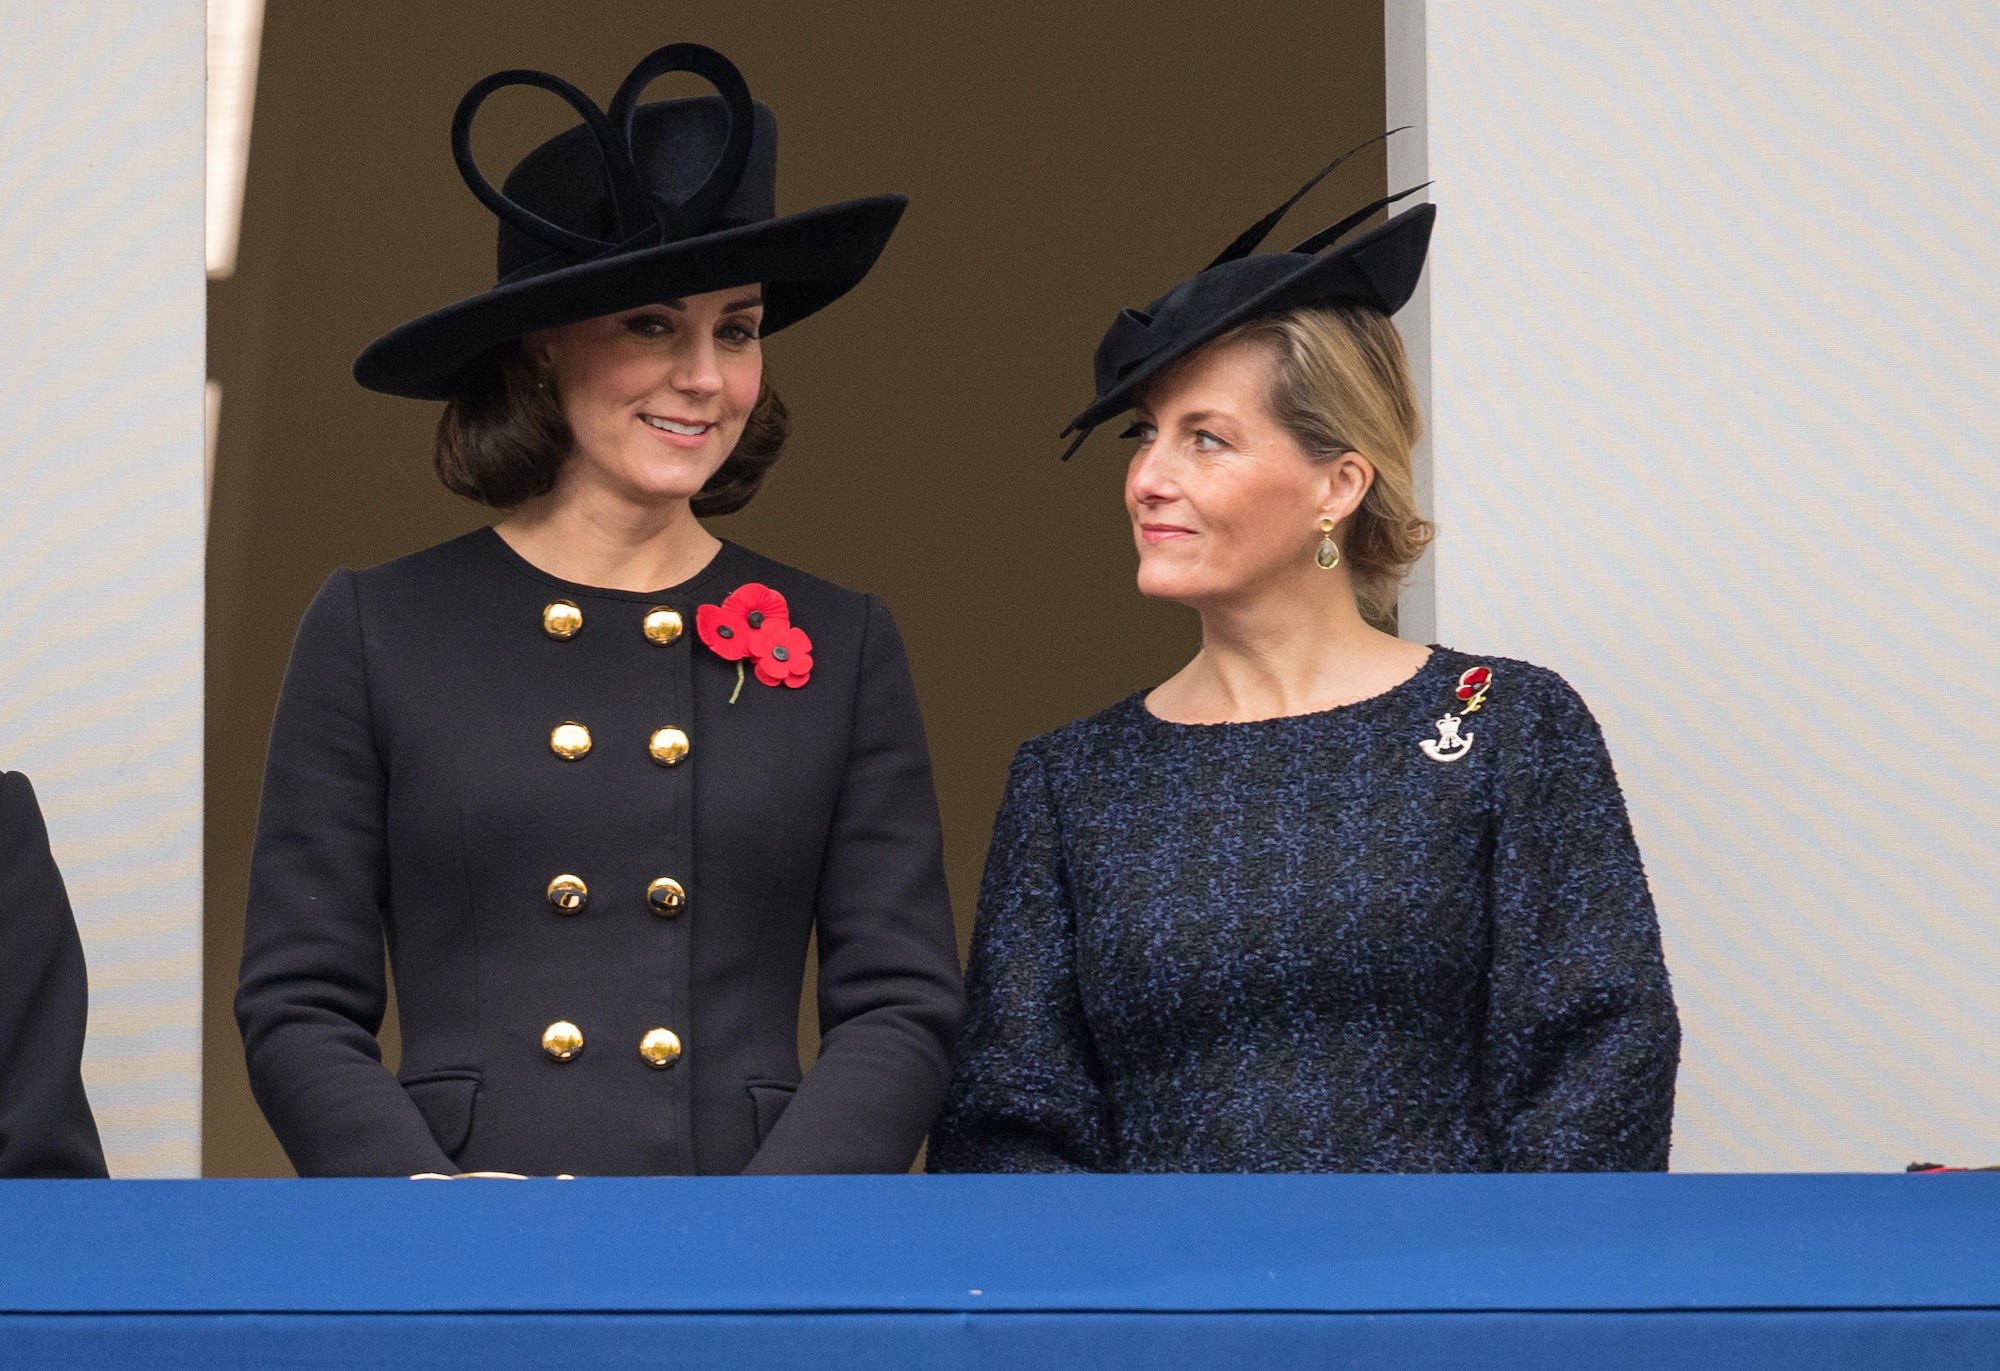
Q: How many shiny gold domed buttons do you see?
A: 8